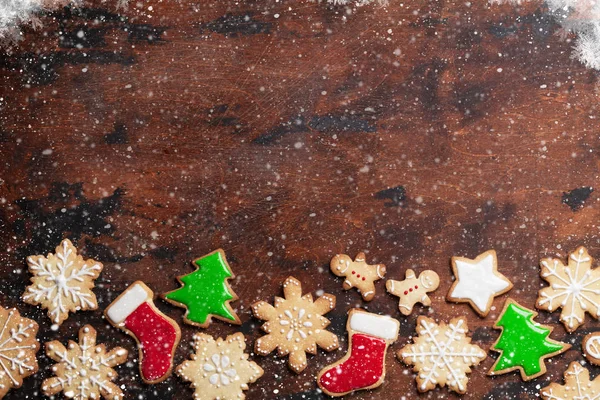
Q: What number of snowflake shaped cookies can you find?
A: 8